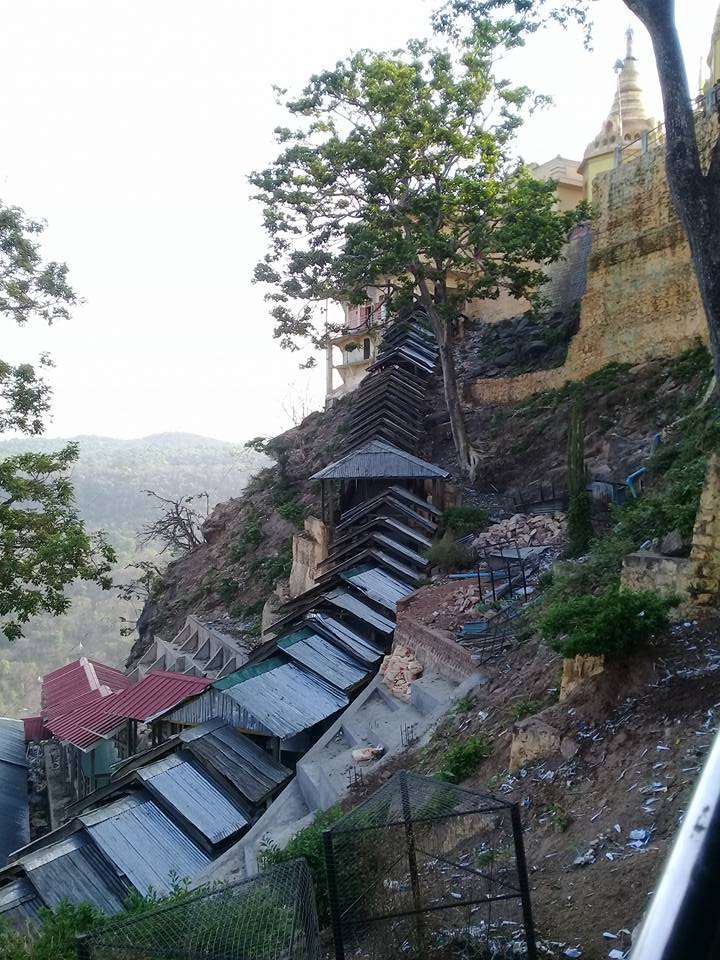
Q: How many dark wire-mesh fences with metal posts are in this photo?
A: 2